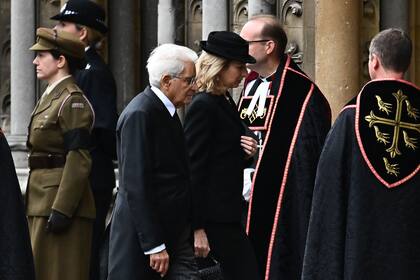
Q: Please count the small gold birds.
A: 5